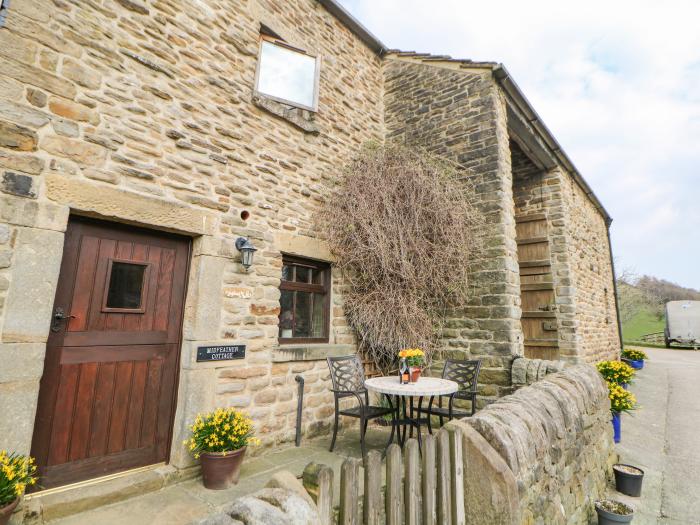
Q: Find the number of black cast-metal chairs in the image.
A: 2